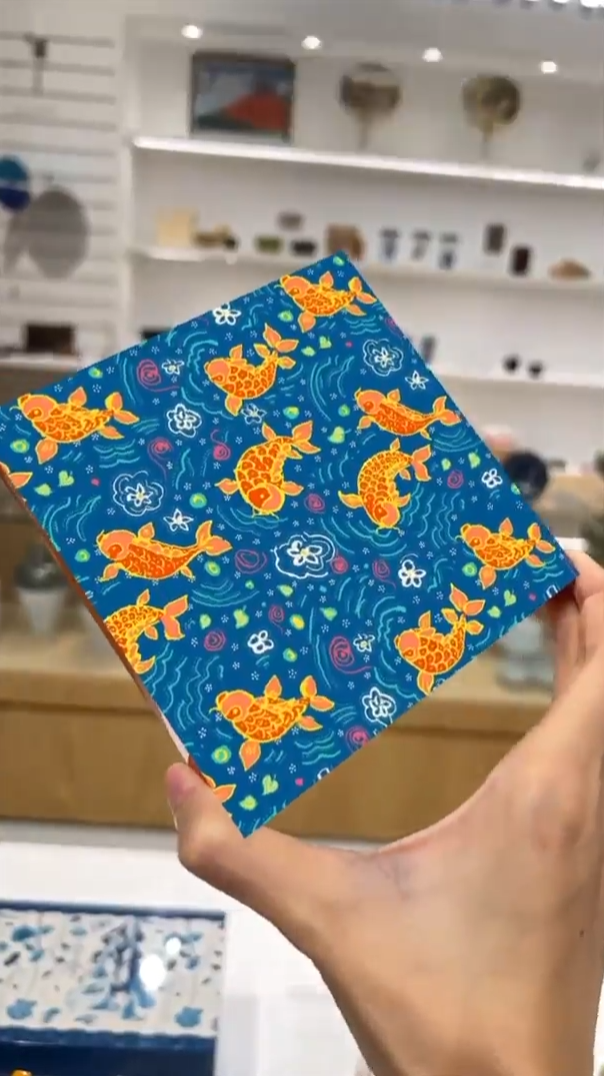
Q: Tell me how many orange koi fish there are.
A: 11